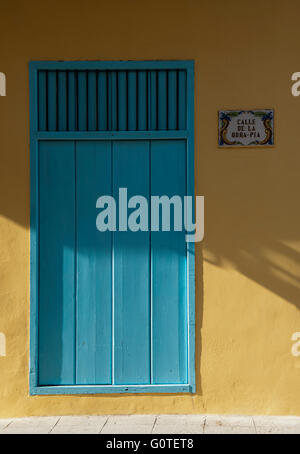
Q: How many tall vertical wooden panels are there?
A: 4